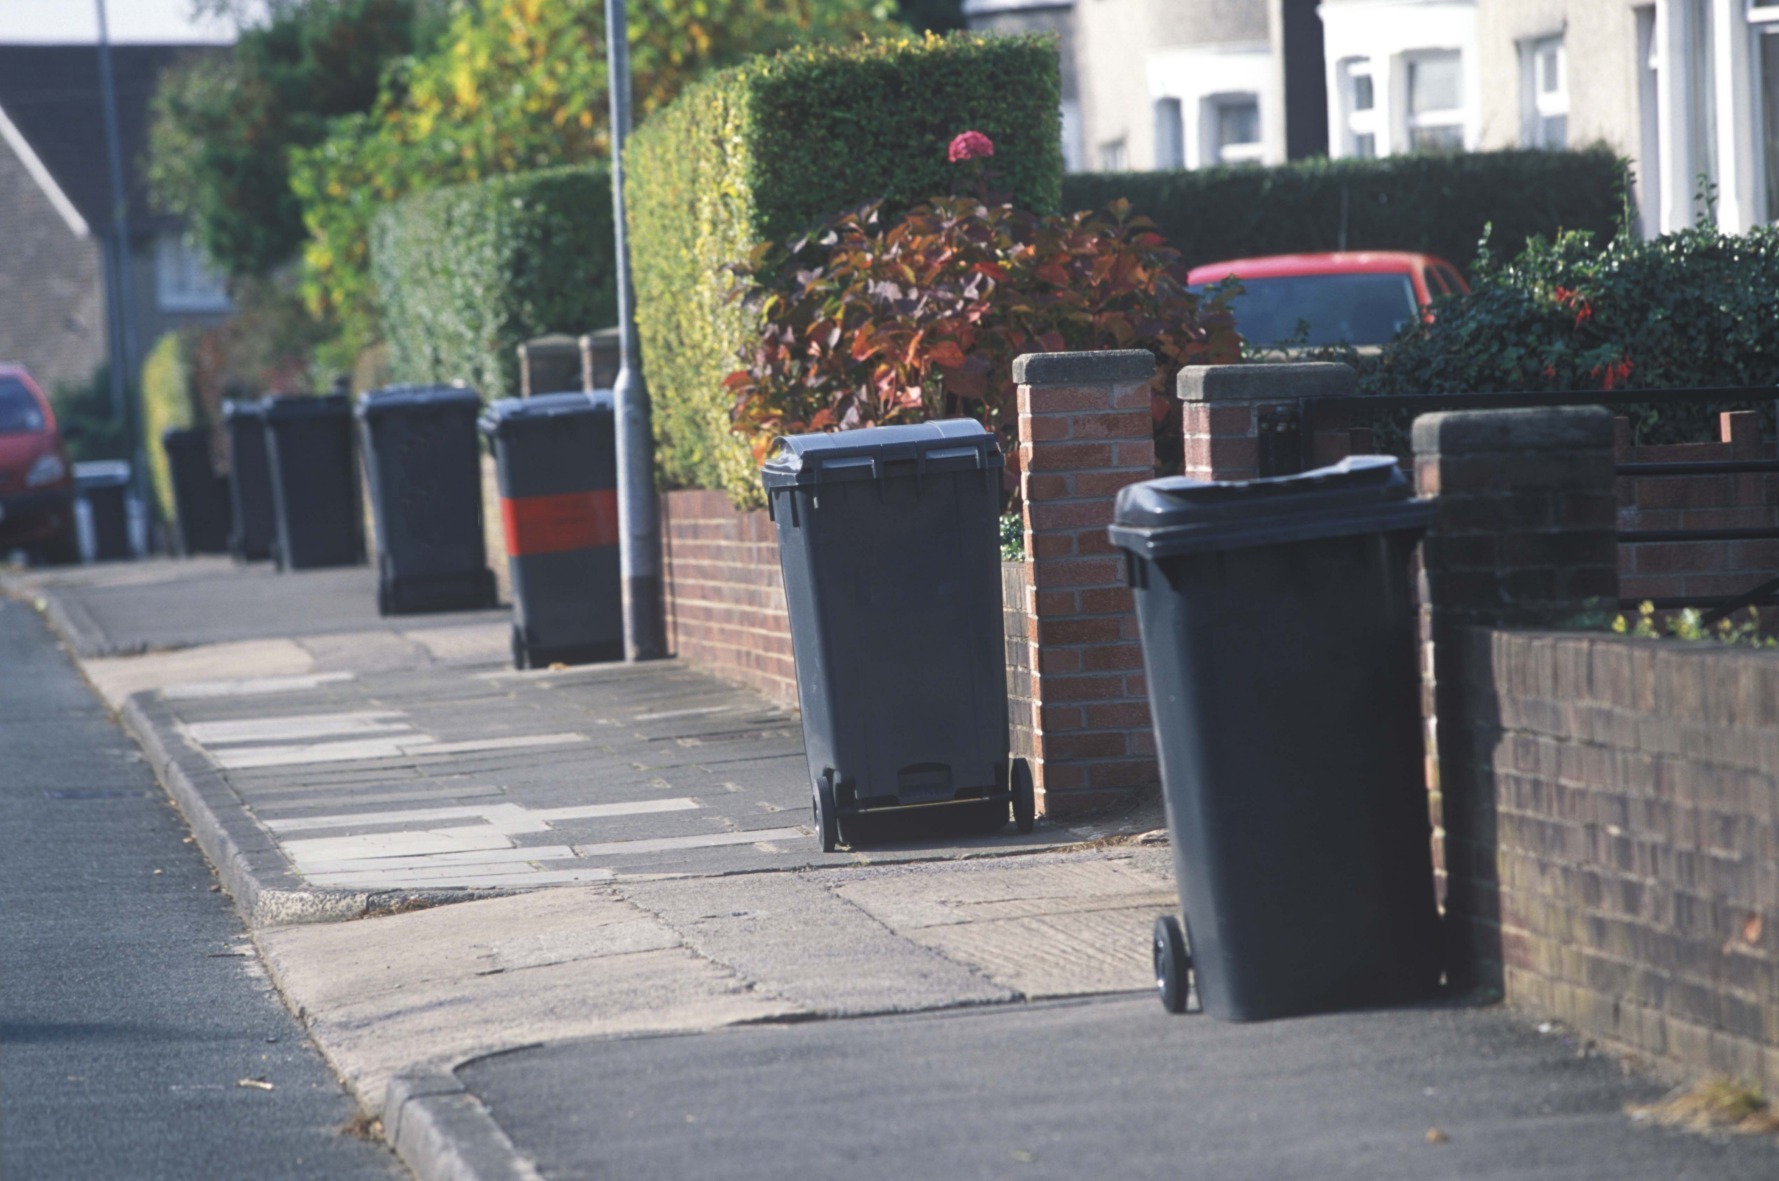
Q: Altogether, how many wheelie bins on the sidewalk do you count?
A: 8